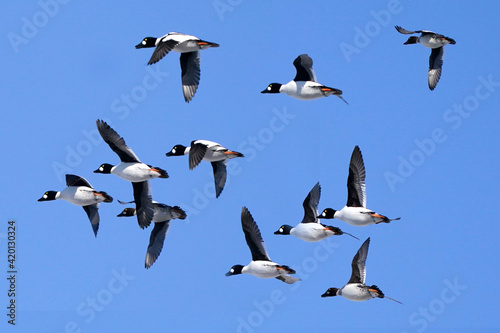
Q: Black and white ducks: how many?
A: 11